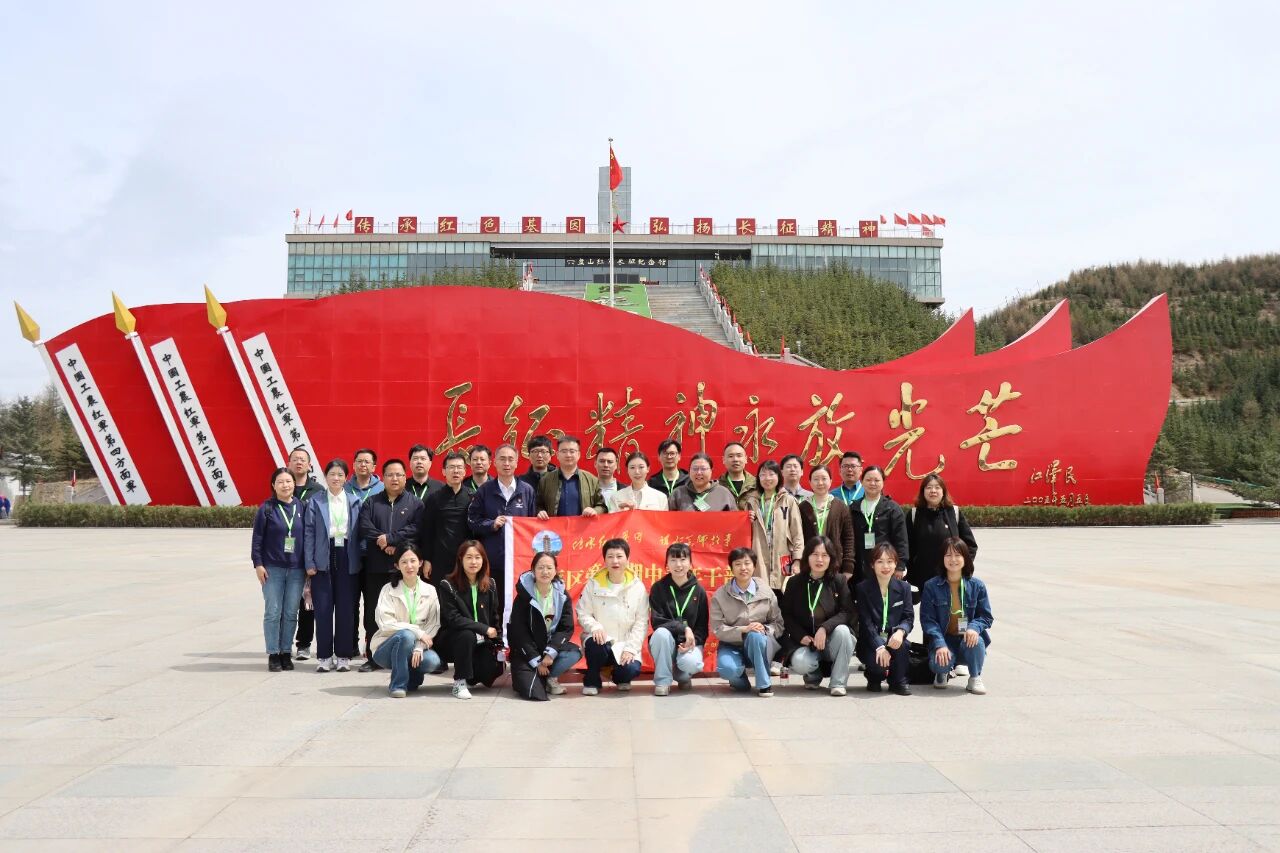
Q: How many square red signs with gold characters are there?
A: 12